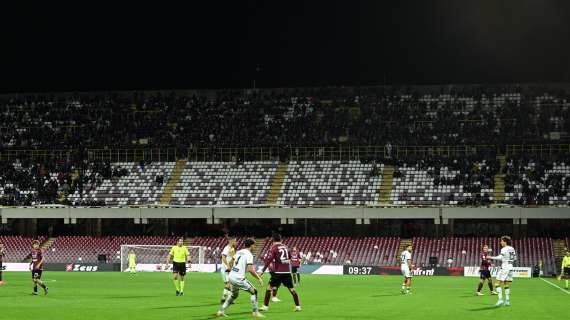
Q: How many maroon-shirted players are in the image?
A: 5